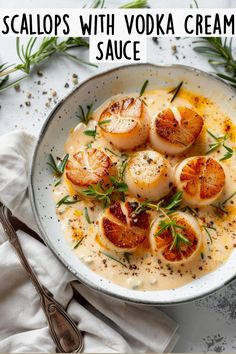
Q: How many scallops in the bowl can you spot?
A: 7